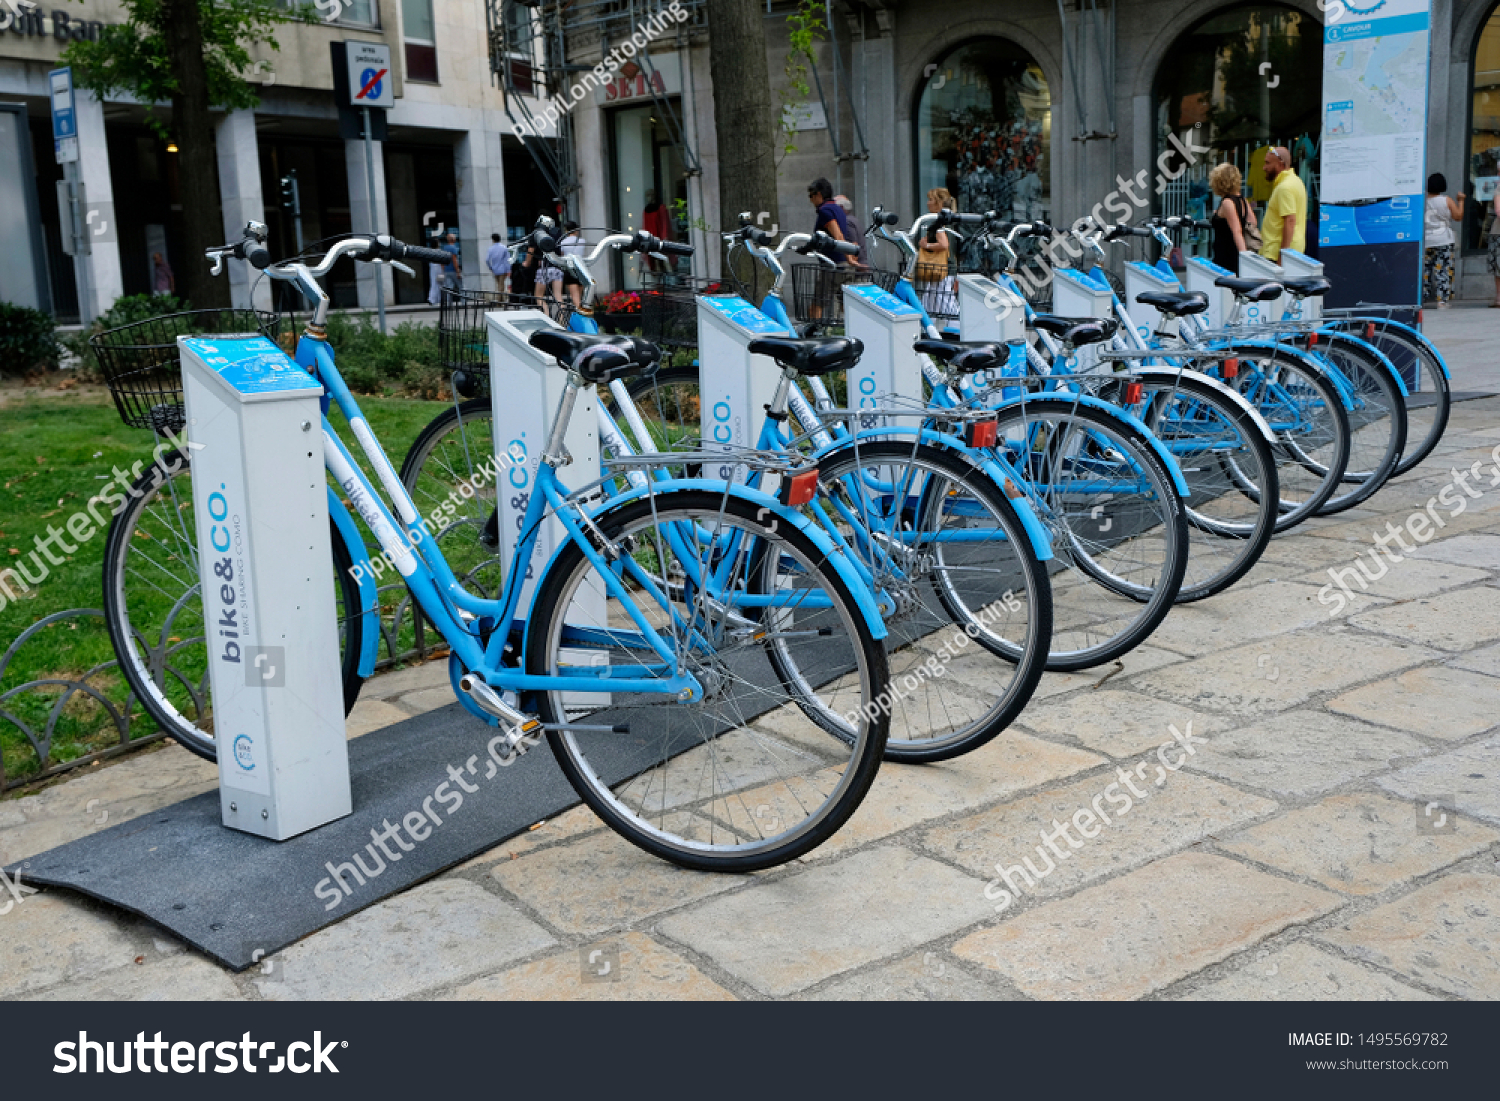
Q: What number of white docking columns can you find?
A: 10